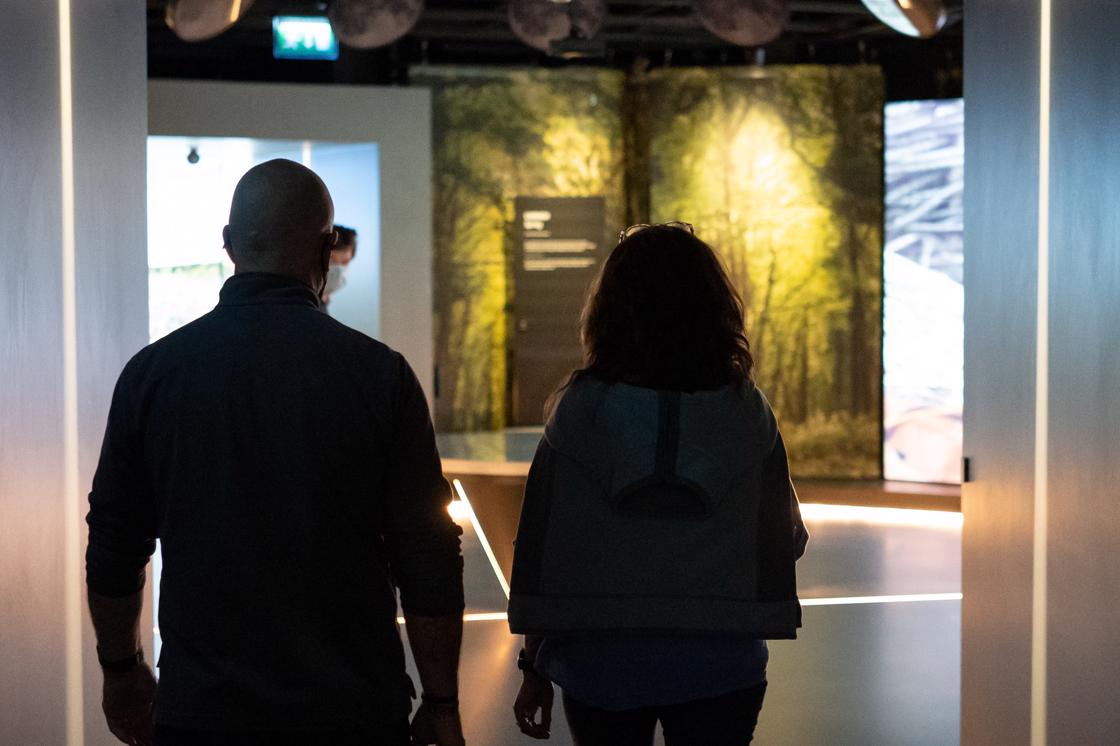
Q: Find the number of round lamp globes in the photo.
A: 5